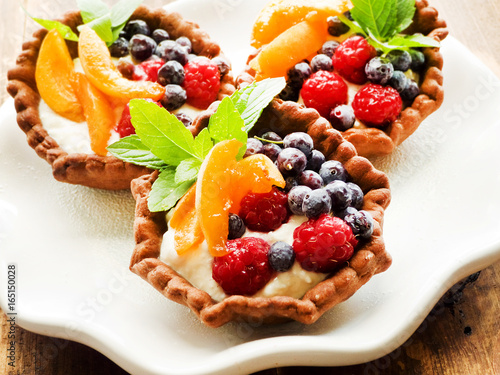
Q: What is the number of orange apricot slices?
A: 8